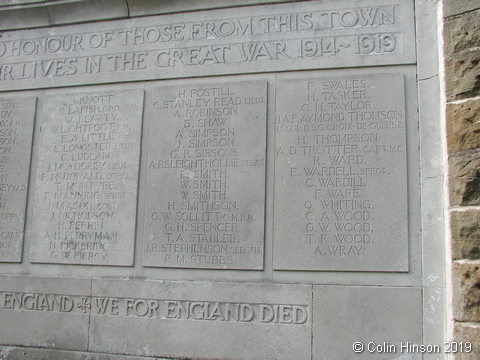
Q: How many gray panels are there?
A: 4